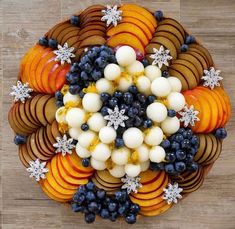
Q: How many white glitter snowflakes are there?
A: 11